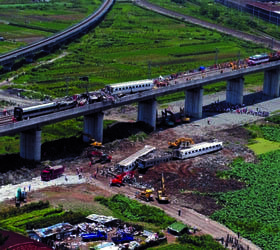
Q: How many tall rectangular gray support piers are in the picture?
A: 6